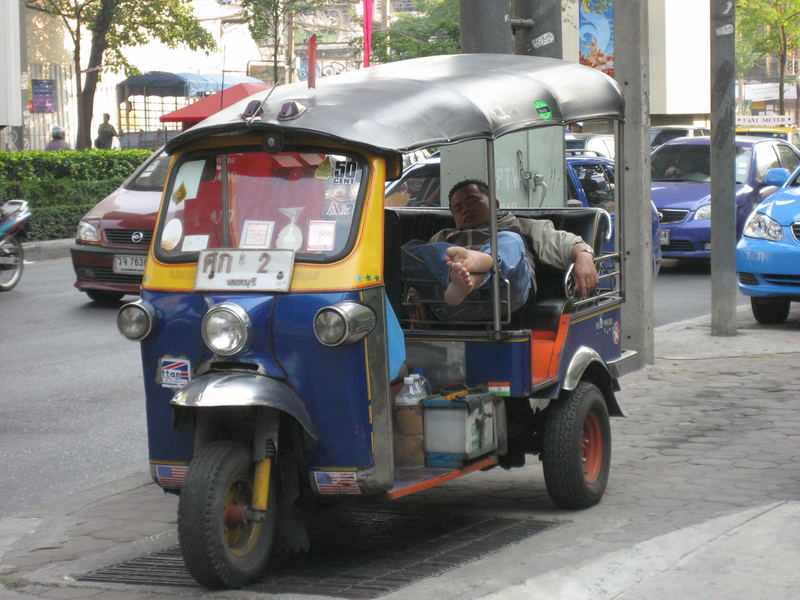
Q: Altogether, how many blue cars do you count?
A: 3